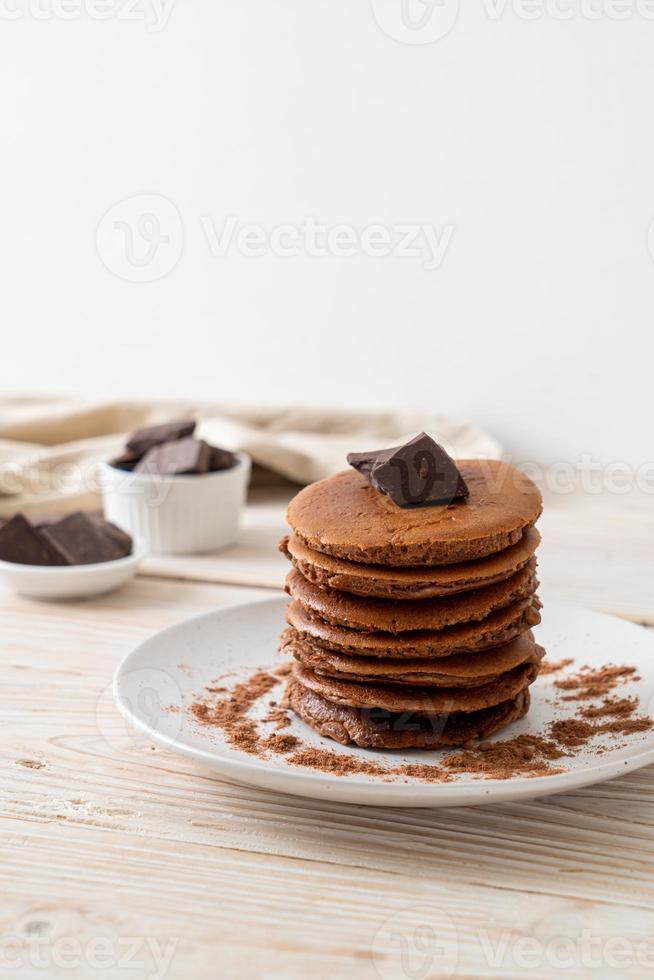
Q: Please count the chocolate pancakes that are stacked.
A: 7